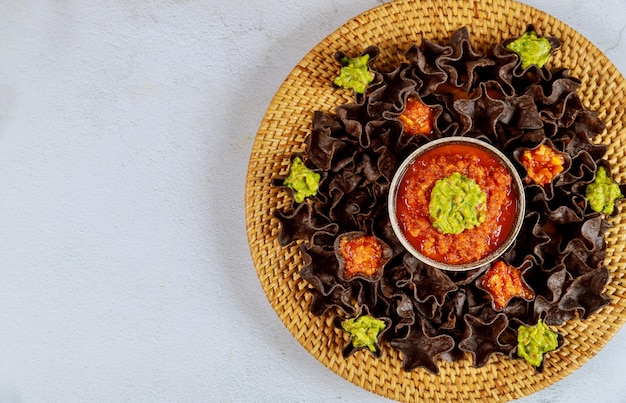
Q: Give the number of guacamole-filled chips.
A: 6